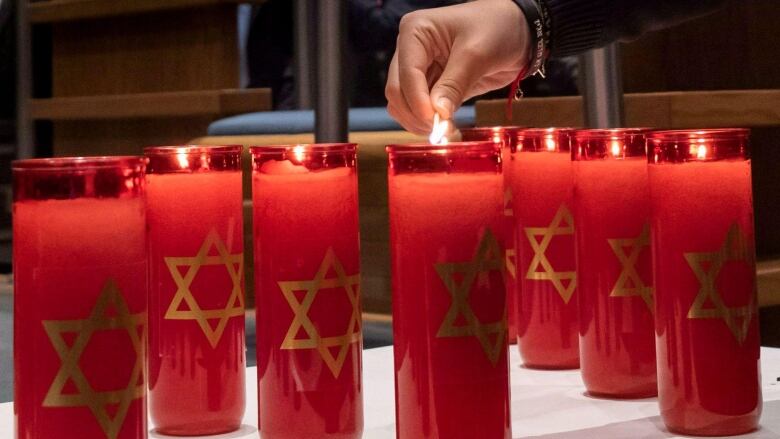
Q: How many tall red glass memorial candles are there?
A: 8